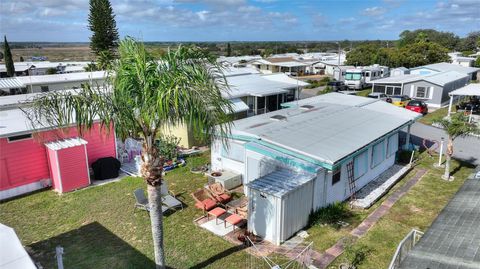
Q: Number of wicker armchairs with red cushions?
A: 2